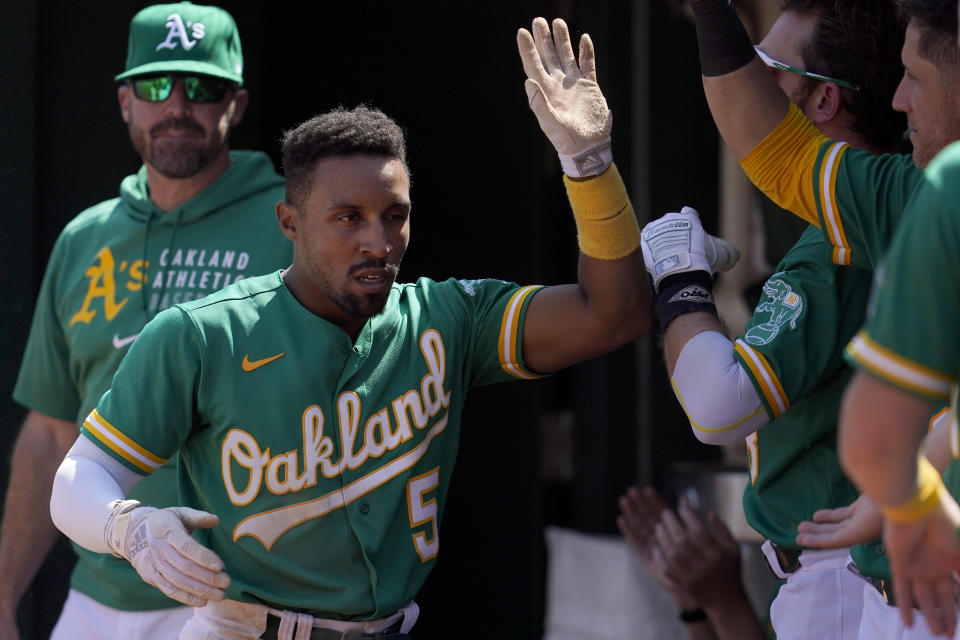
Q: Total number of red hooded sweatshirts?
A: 0